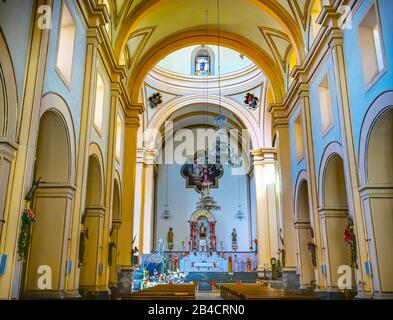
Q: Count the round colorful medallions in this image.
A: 2